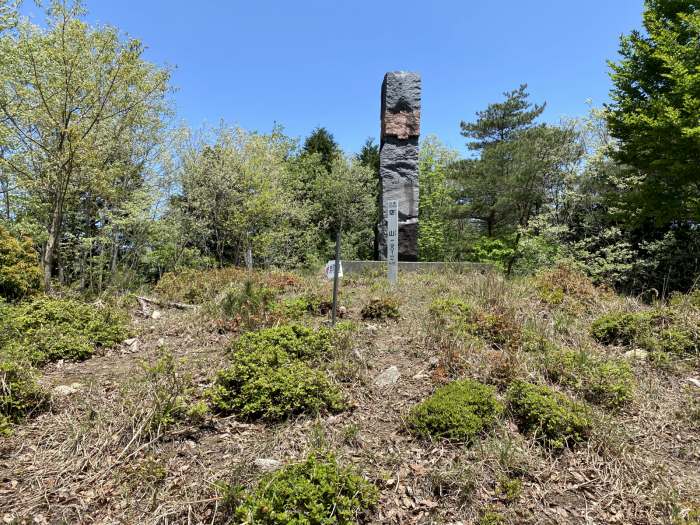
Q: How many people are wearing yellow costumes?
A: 0